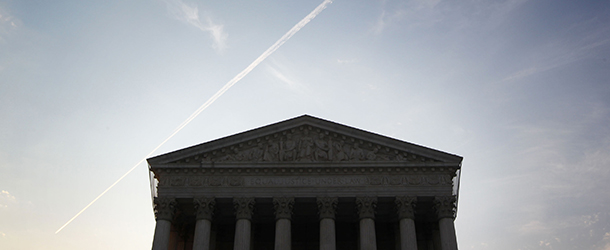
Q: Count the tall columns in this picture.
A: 8